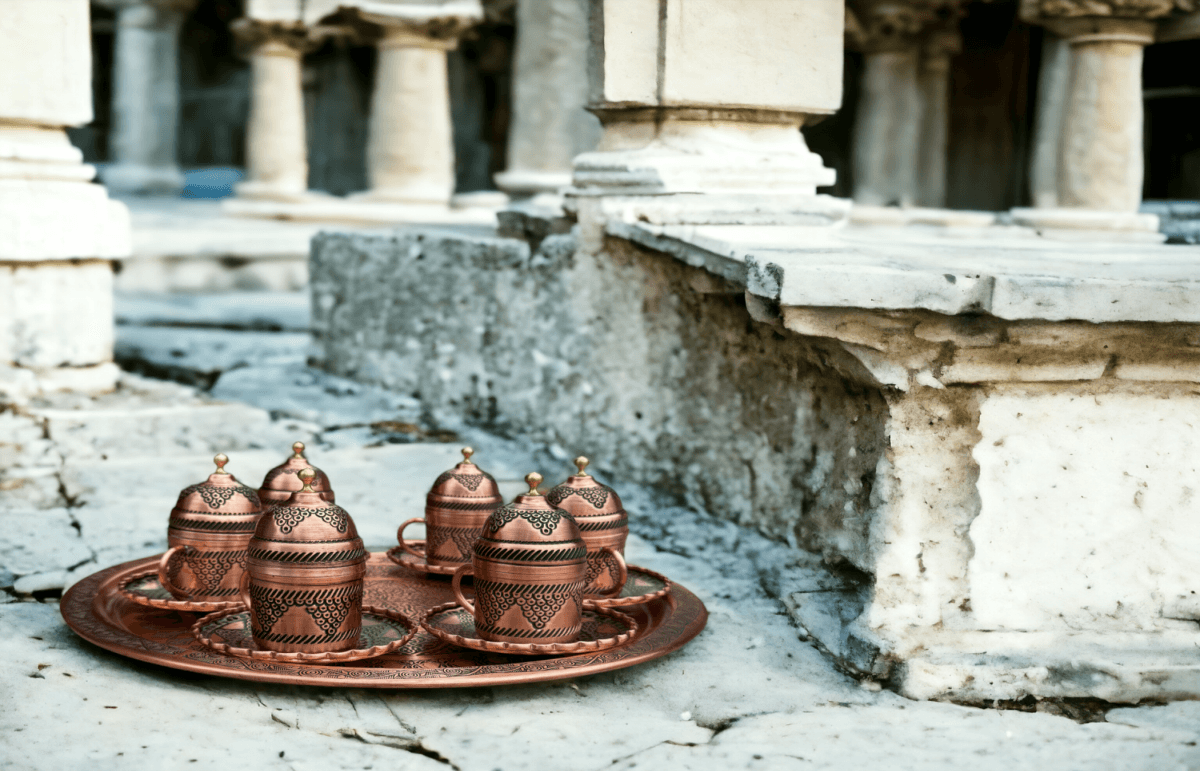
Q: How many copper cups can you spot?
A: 6